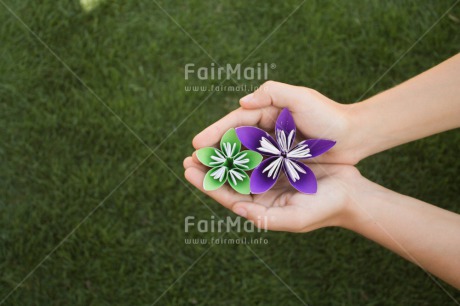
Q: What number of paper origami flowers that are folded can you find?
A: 2